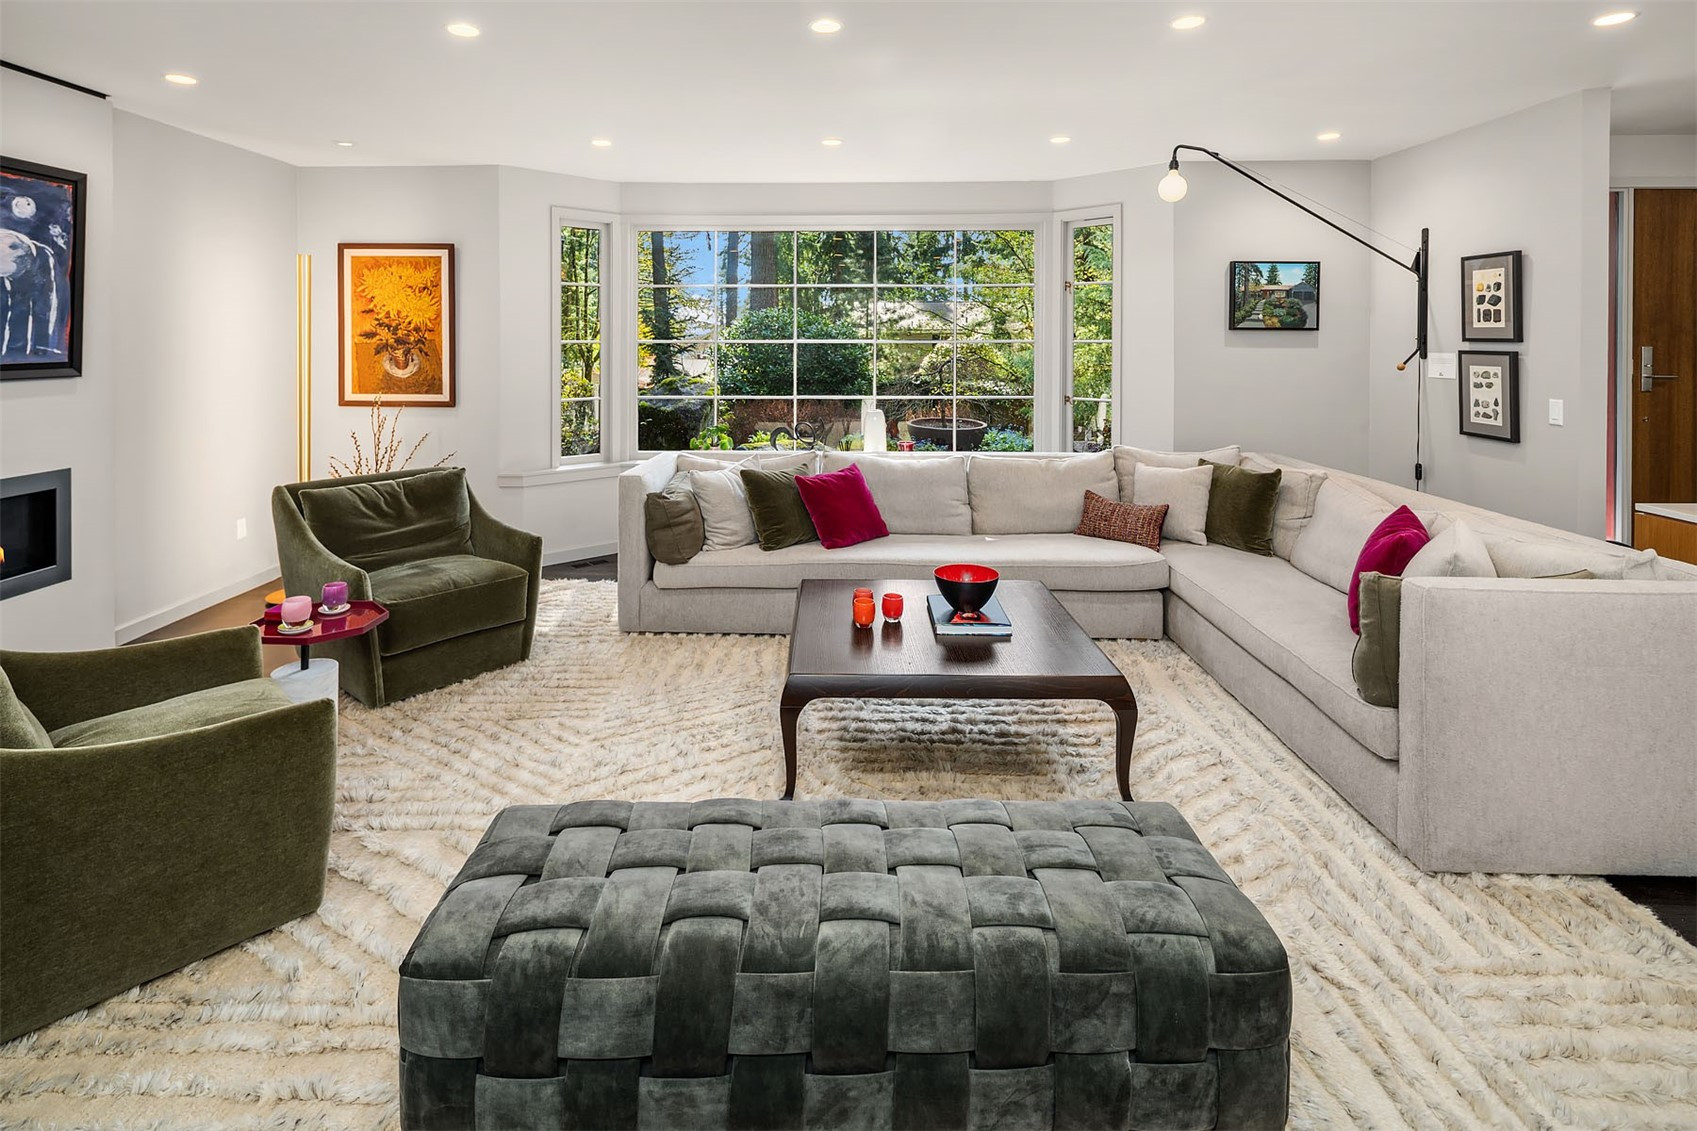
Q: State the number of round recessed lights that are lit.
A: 10